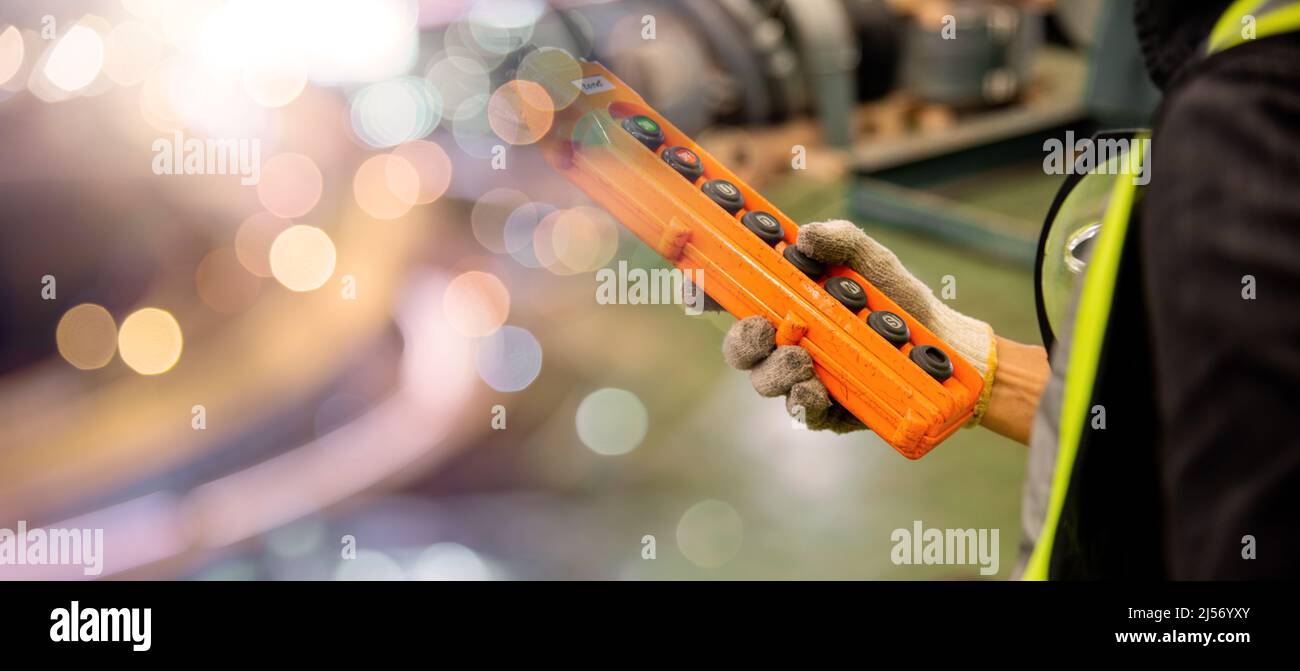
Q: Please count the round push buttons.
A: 8